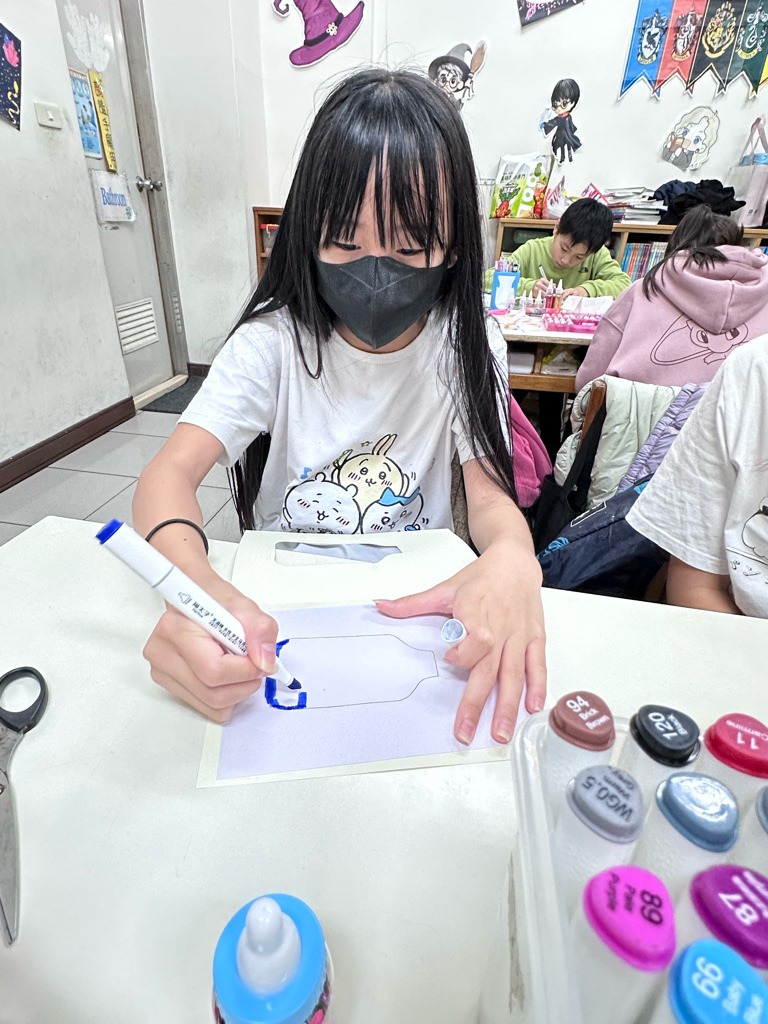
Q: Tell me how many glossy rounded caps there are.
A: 9